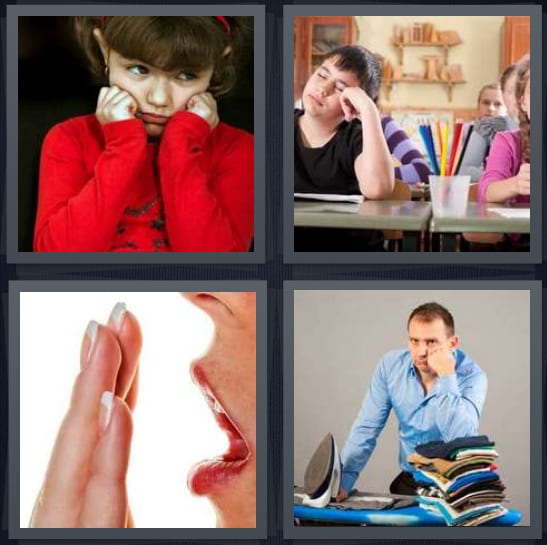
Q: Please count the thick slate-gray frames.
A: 4